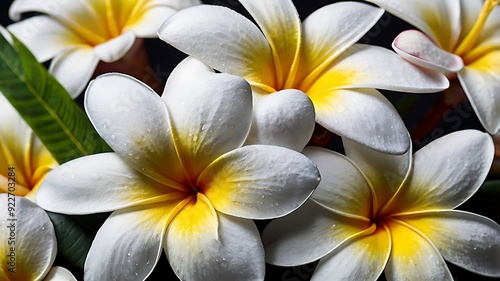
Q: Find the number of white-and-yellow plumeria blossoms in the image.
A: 7